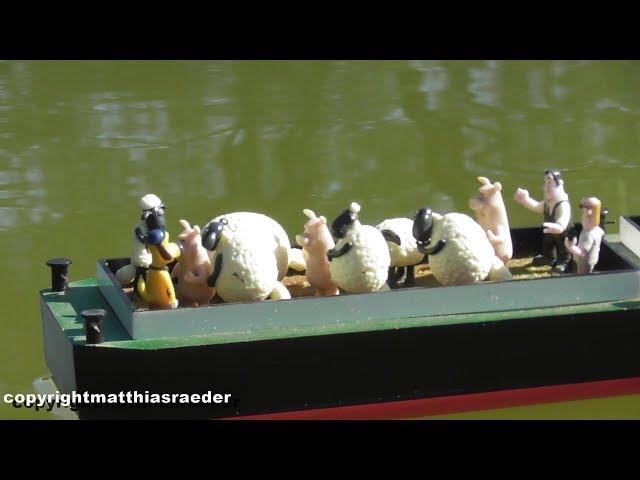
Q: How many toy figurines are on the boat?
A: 11